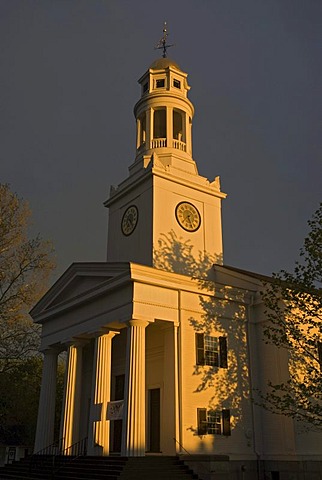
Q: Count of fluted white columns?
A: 4